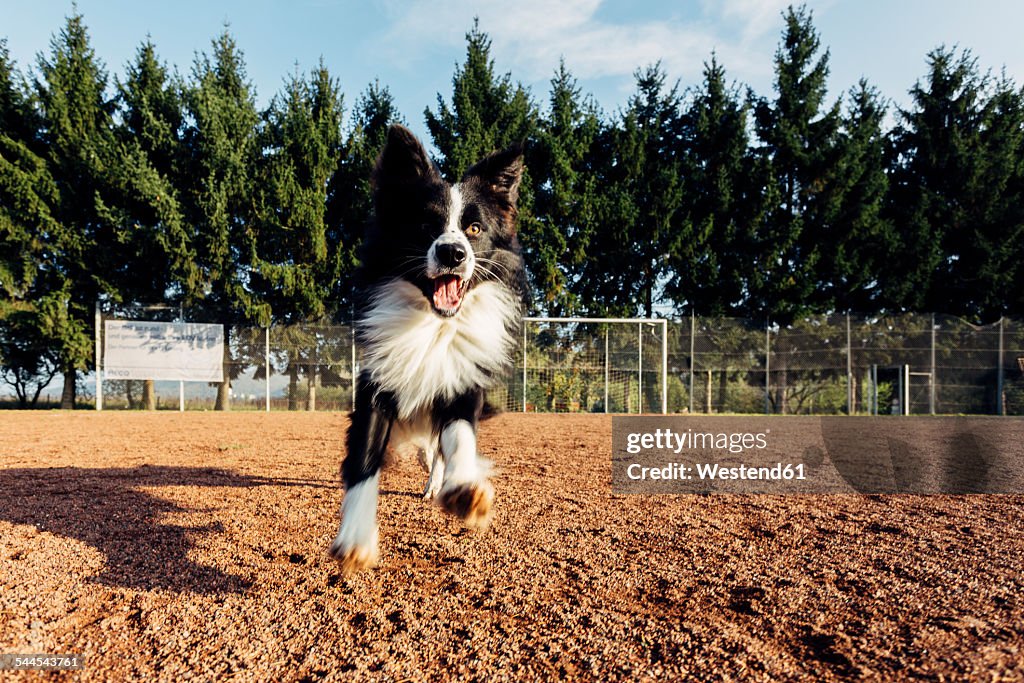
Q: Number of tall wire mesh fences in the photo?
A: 1